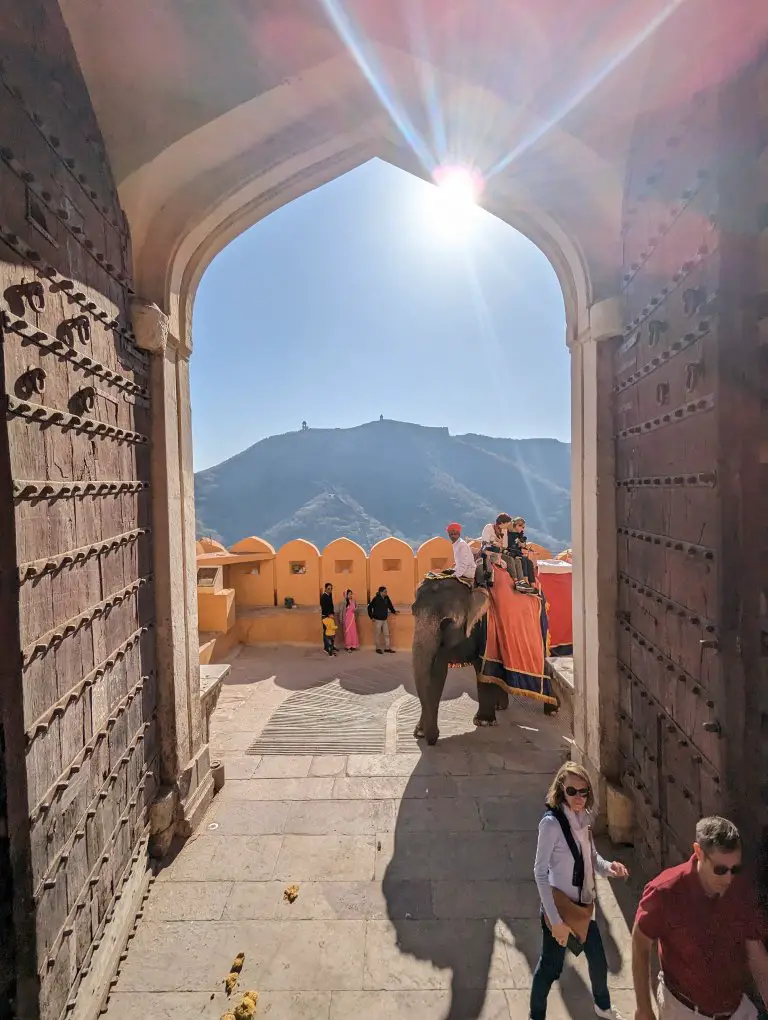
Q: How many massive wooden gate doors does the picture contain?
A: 2